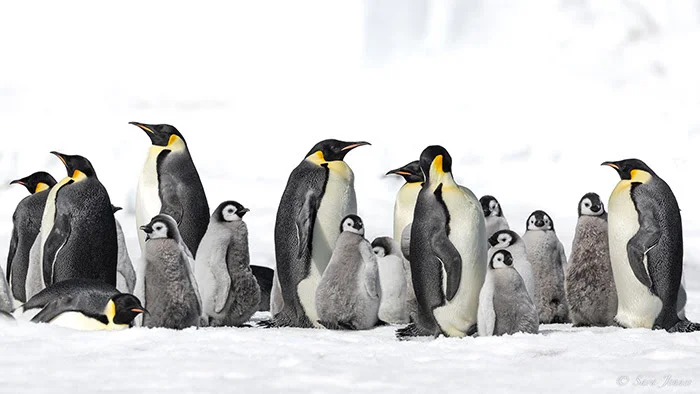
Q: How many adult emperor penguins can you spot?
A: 8